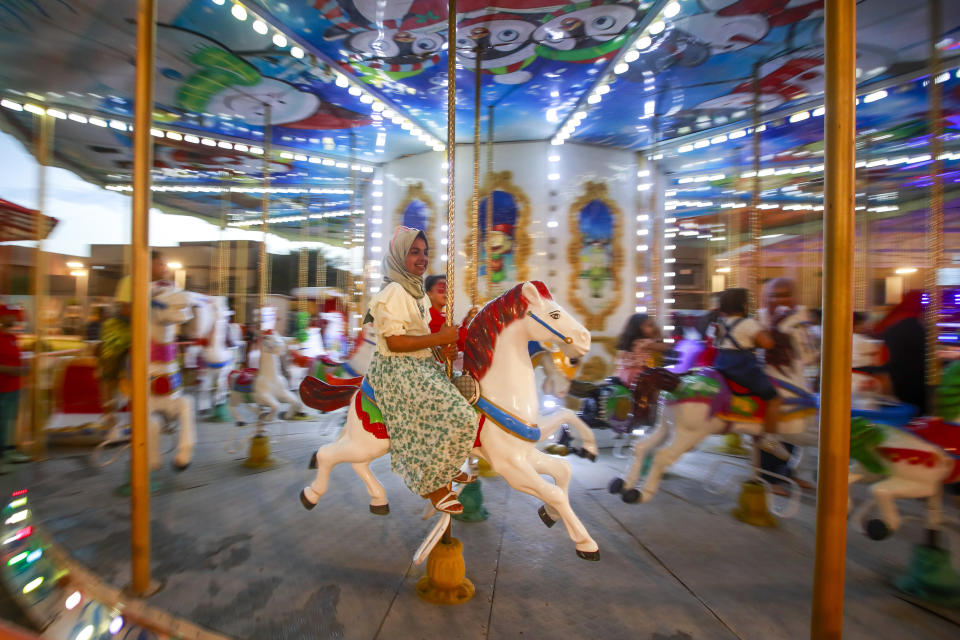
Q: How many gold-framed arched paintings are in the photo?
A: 3